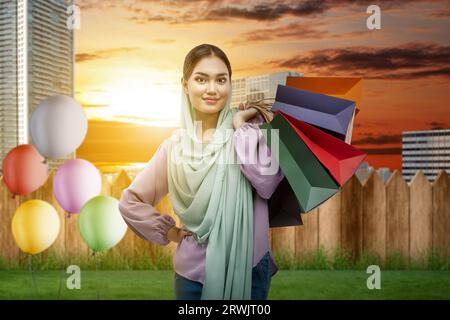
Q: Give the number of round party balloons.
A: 5